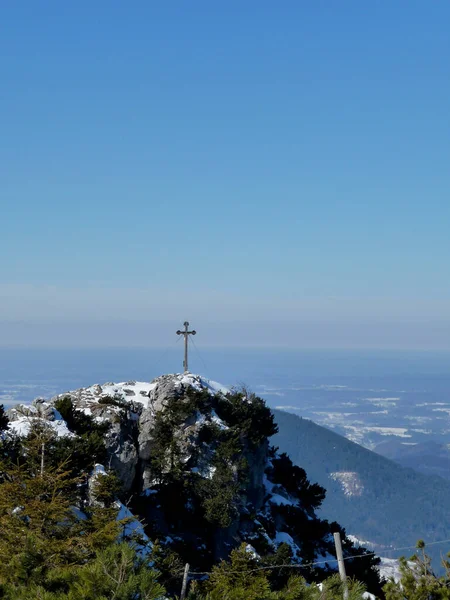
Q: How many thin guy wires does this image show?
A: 2